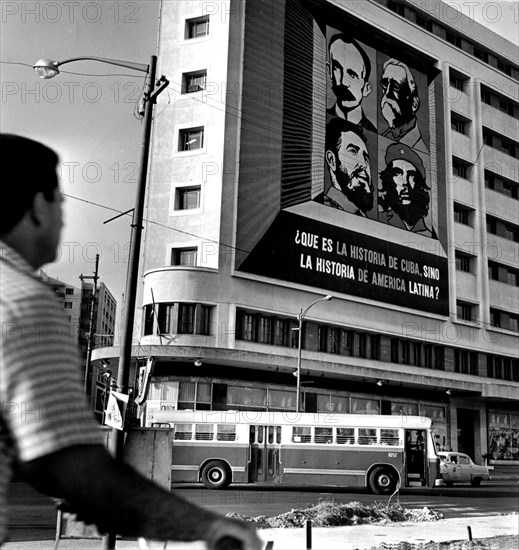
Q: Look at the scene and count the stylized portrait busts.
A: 4